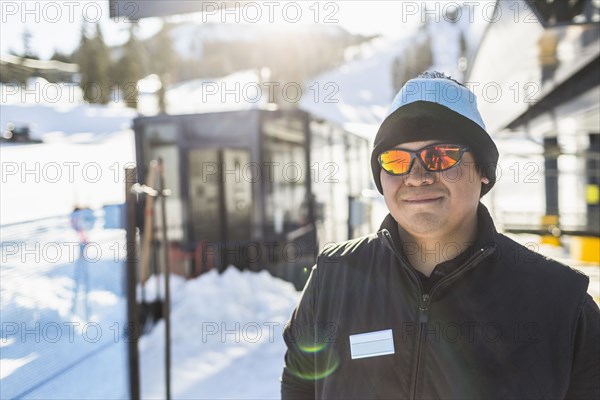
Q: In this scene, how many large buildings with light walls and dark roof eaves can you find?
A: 1